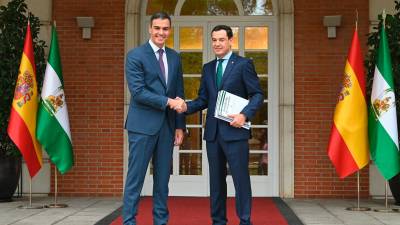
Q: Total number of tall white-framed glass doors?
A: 2